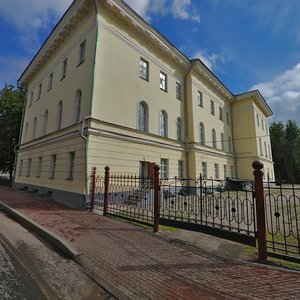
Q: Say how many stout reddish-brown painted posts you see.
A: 4